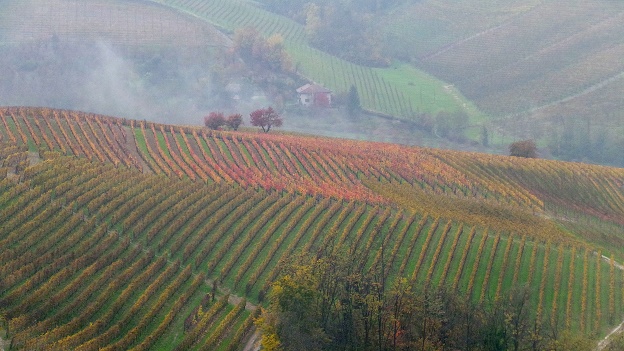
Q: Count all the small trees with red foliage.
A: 3